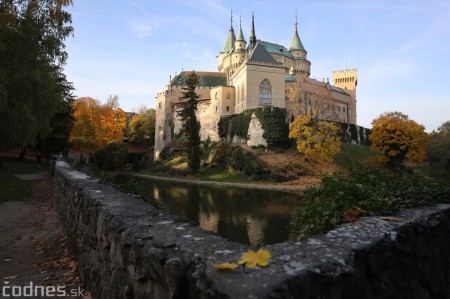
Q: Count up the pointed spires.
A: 4